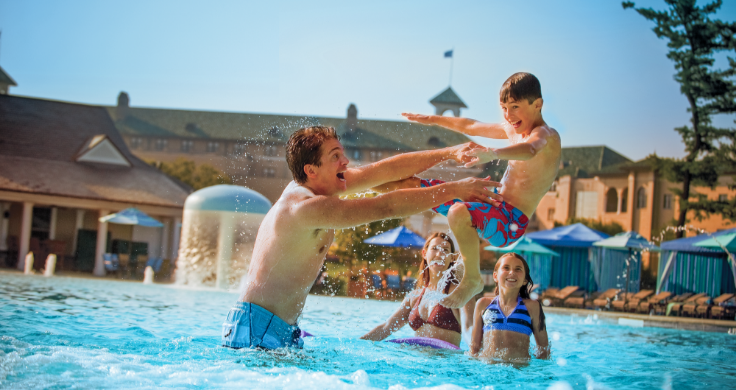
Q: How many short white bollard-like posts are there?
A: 3